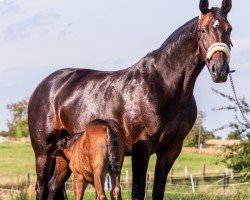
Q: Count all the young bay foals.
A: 1